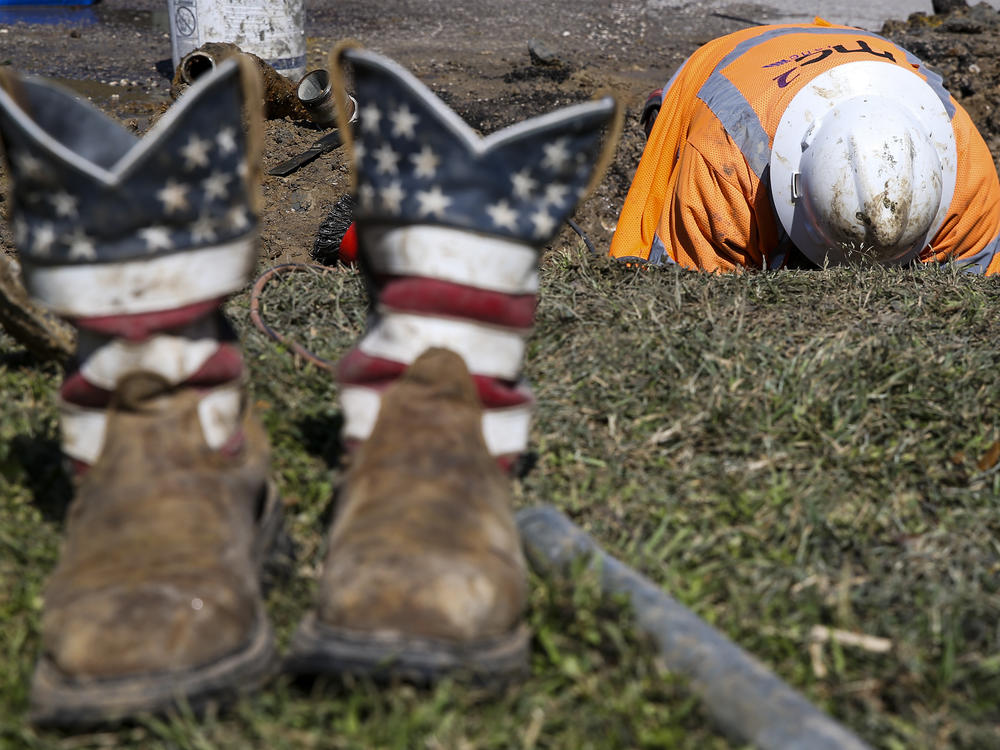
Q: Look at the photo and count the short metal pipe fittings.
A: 2